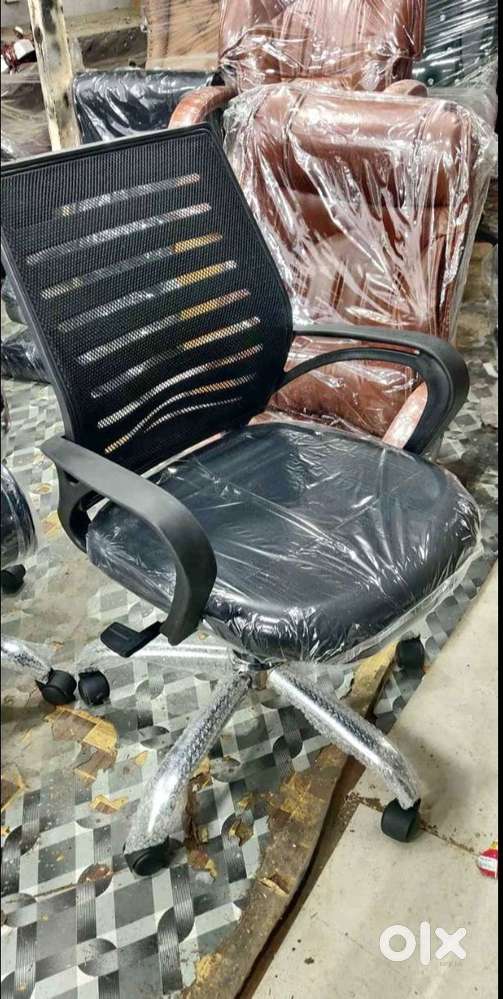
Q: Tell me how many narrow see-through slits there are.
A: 9